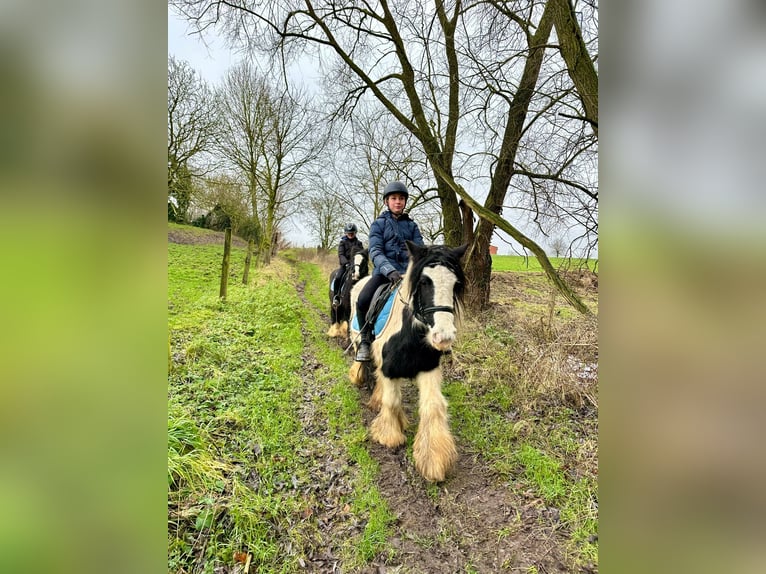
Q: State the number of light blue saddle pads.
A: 2